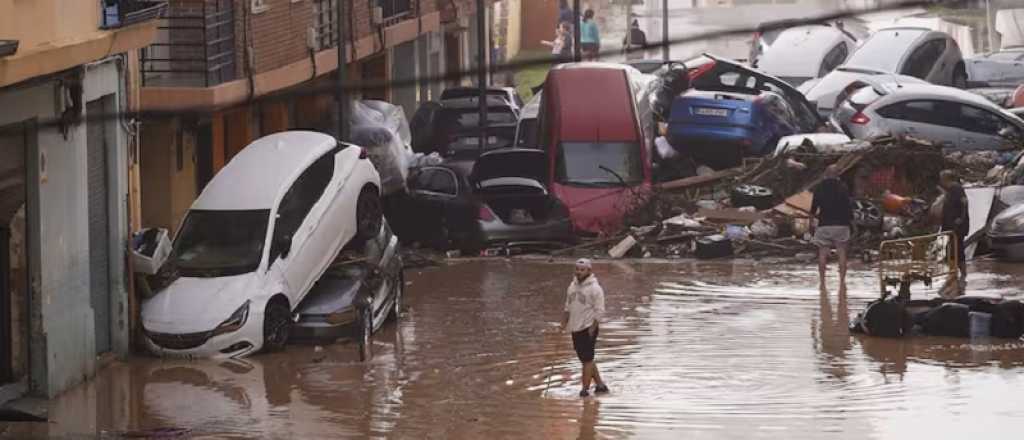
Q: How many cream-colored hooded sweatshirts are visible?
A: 1